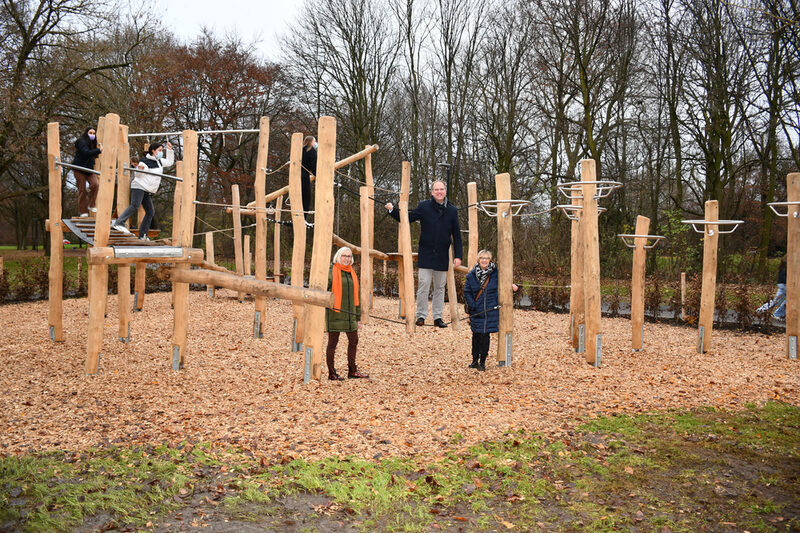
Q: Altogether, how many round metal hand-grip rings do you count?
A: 6